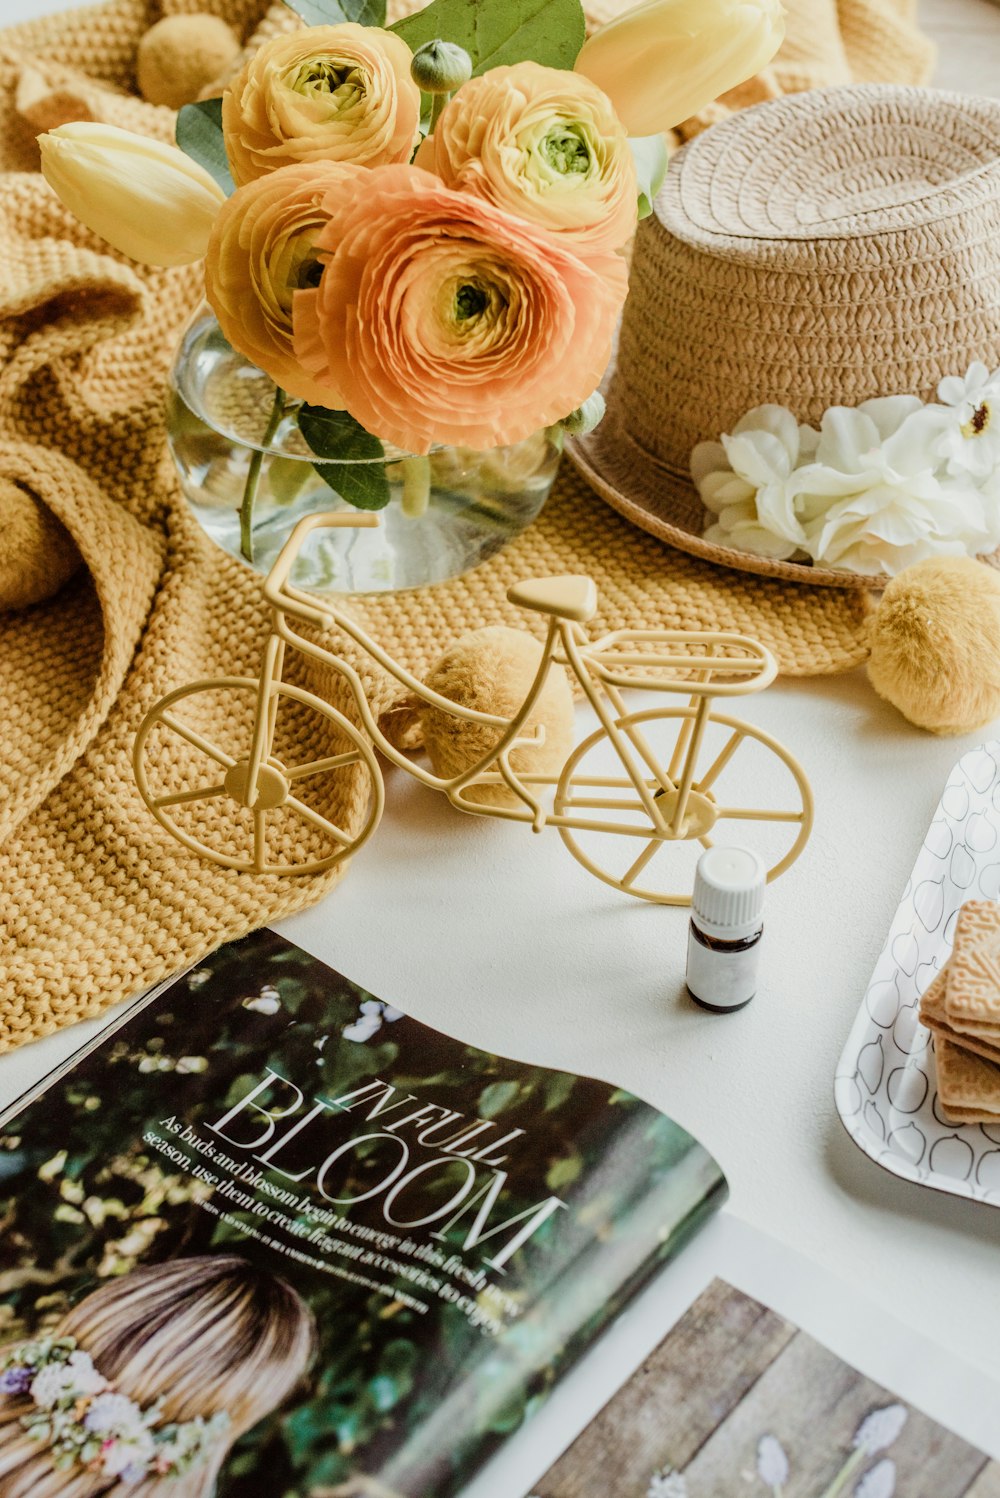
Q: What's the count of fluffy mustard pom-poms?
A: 4